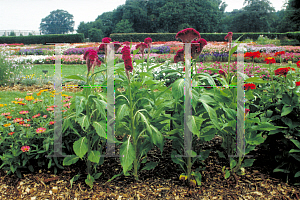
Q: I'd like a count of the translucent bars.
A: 4